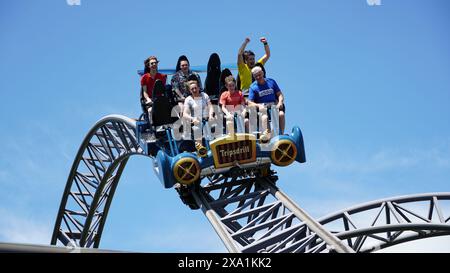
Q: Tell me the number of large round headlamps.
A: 2